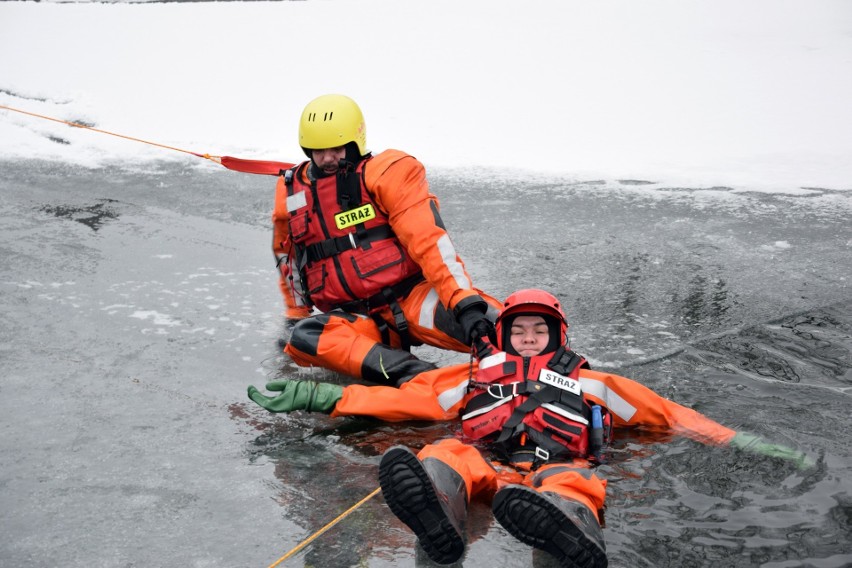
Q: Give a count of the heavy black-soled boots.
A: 2